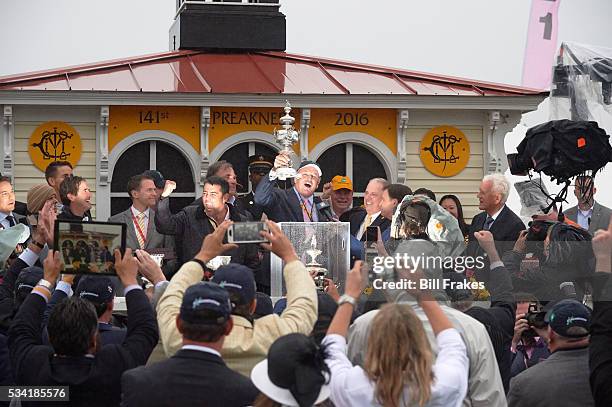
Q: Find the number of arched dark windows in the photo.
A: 3